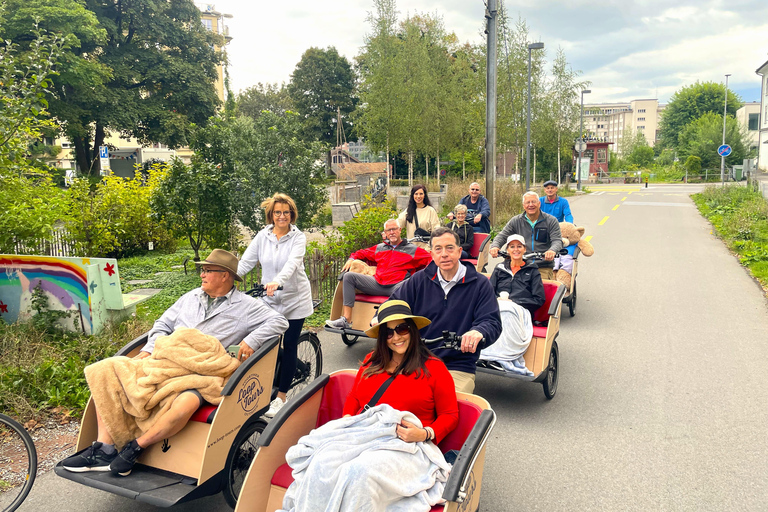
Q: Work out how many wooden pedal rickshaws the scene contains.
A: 6